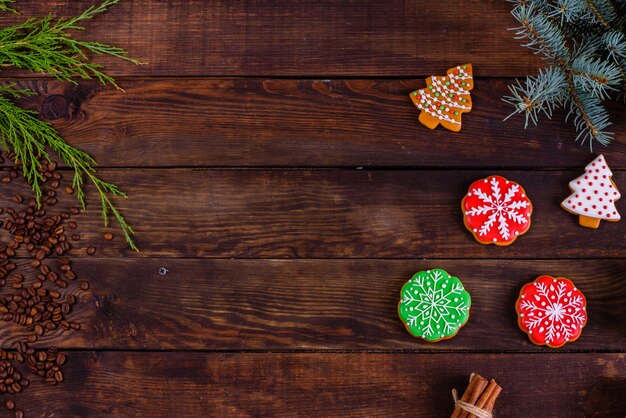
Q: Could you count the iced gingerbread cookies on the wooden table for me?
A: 5